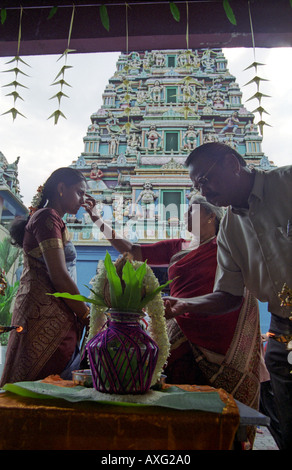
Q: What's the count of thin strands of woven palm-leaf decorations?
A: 5